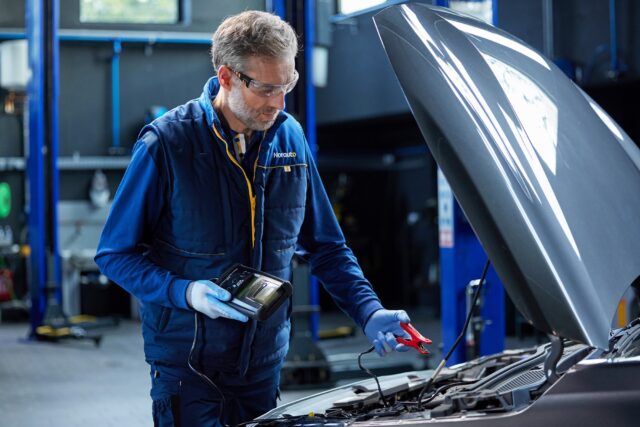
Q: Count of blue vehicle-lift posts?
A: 3